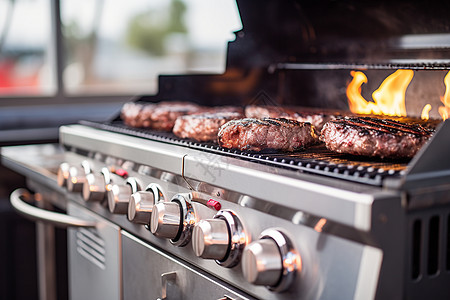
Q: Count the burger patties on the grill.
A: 5